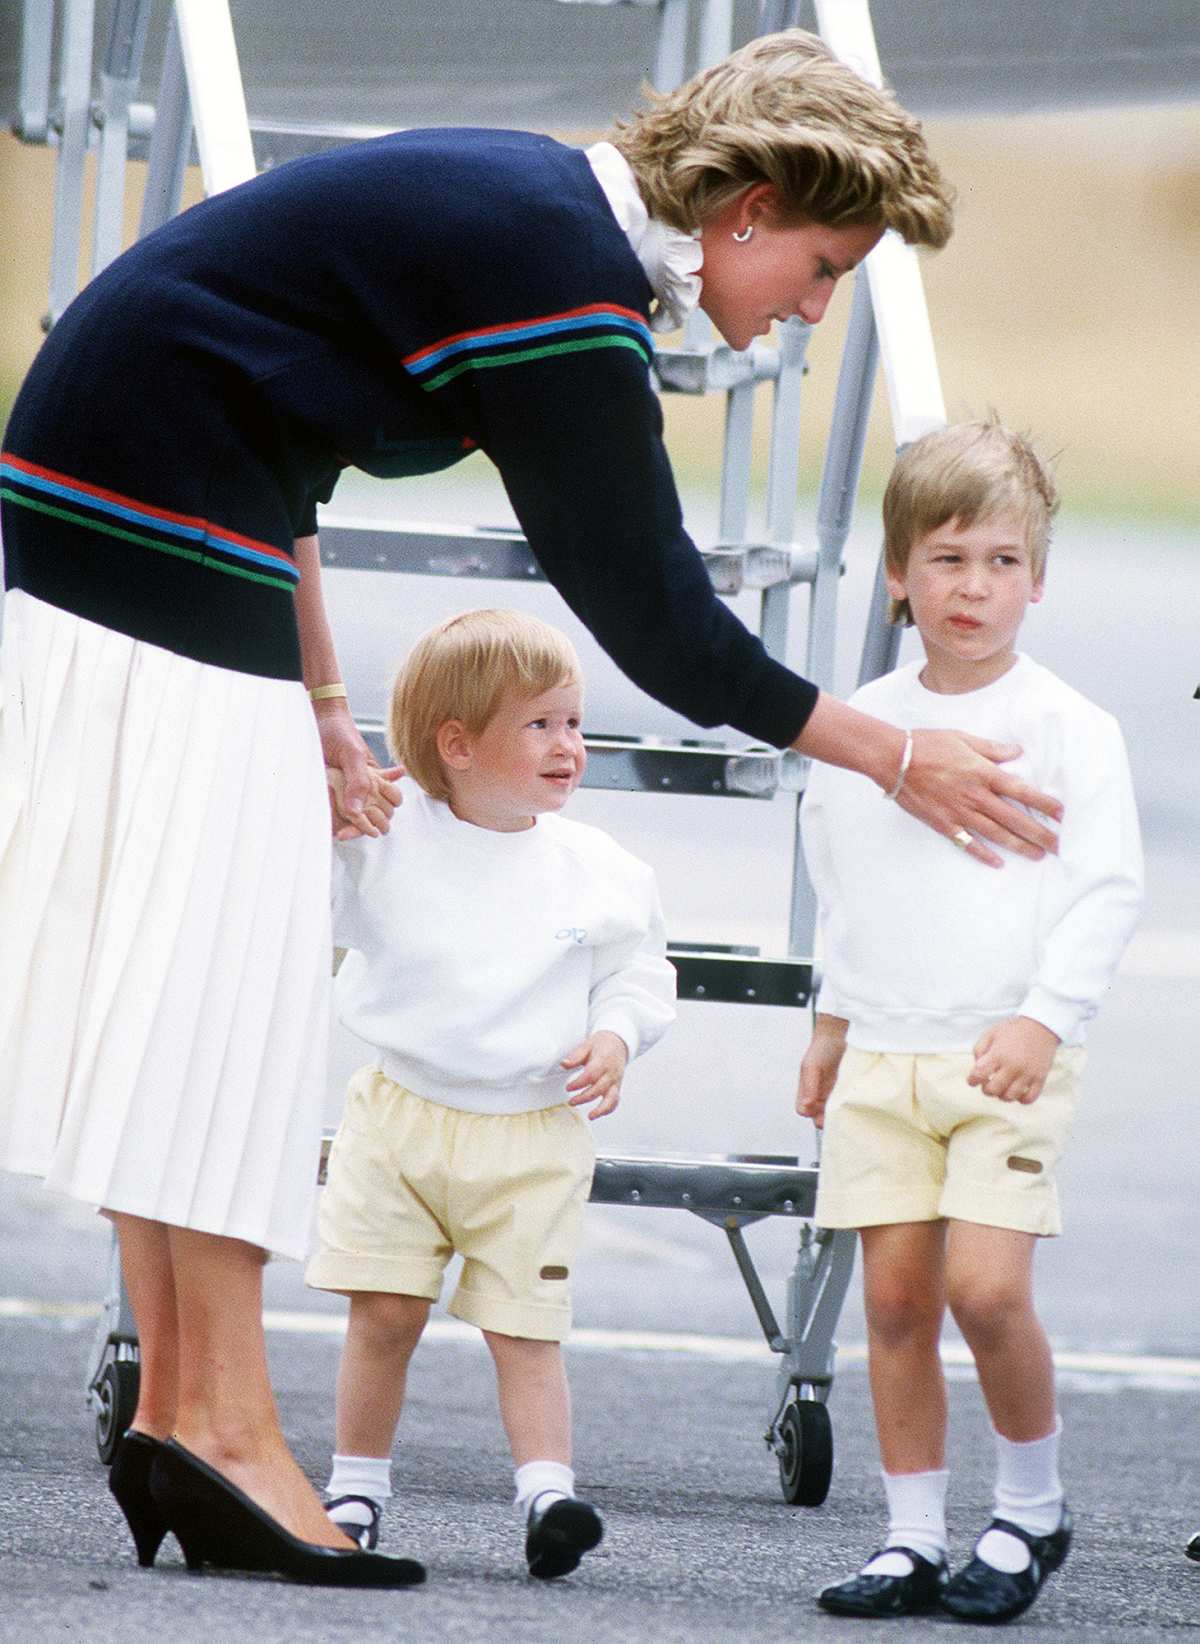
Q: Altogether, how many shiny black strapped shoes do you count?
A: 4